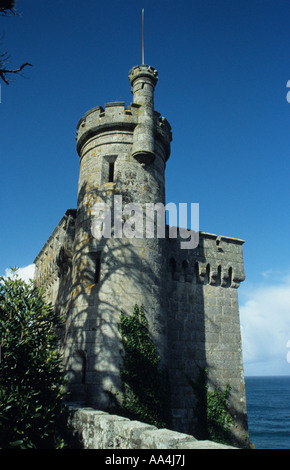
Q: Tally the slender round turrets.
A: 1